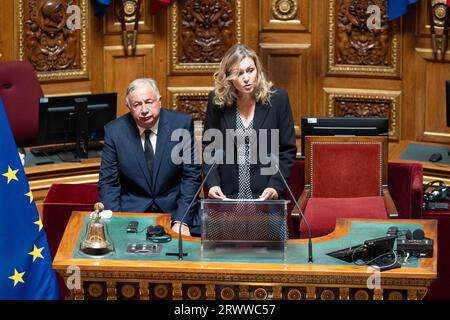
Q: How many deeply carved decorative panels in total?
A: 5